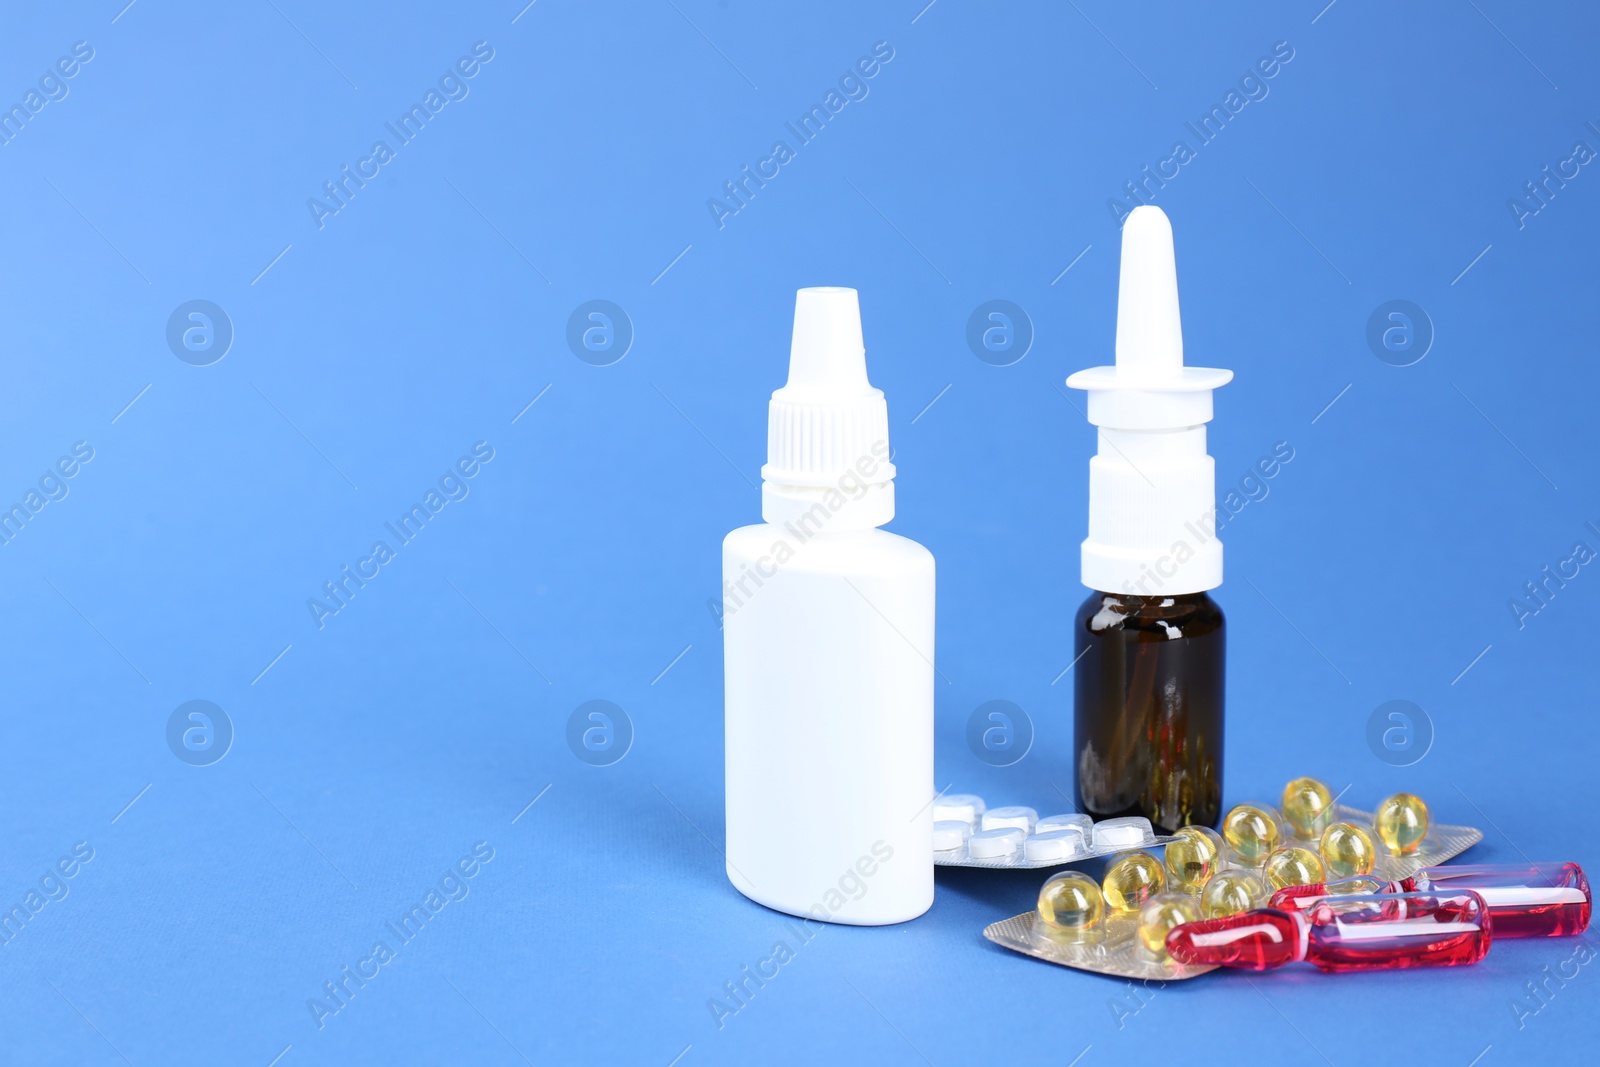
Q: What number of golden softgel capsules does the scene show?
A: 10